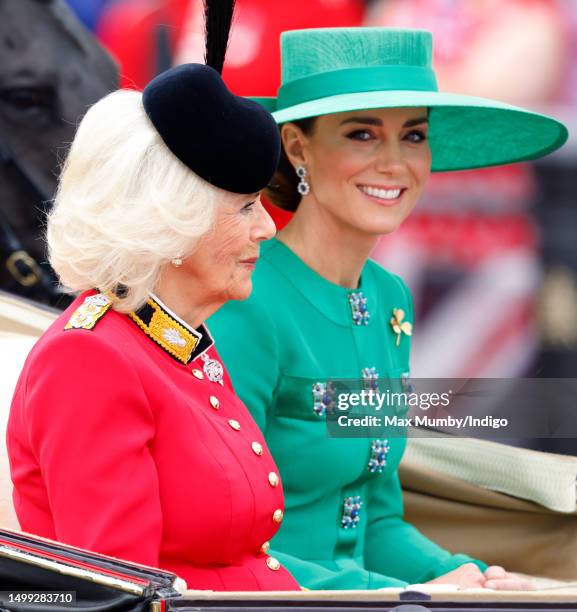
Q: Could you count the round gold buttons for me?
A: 8